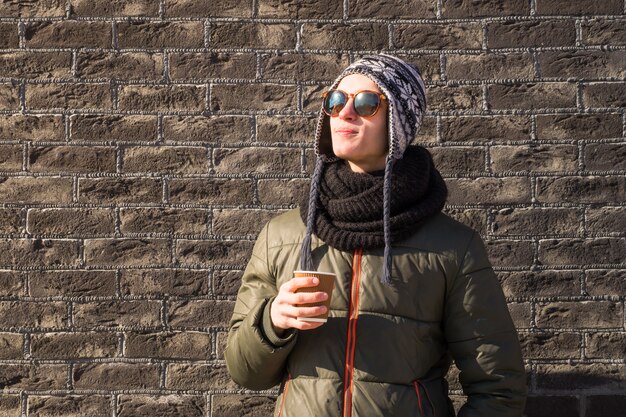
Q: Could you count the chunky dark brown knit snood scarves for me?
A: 1